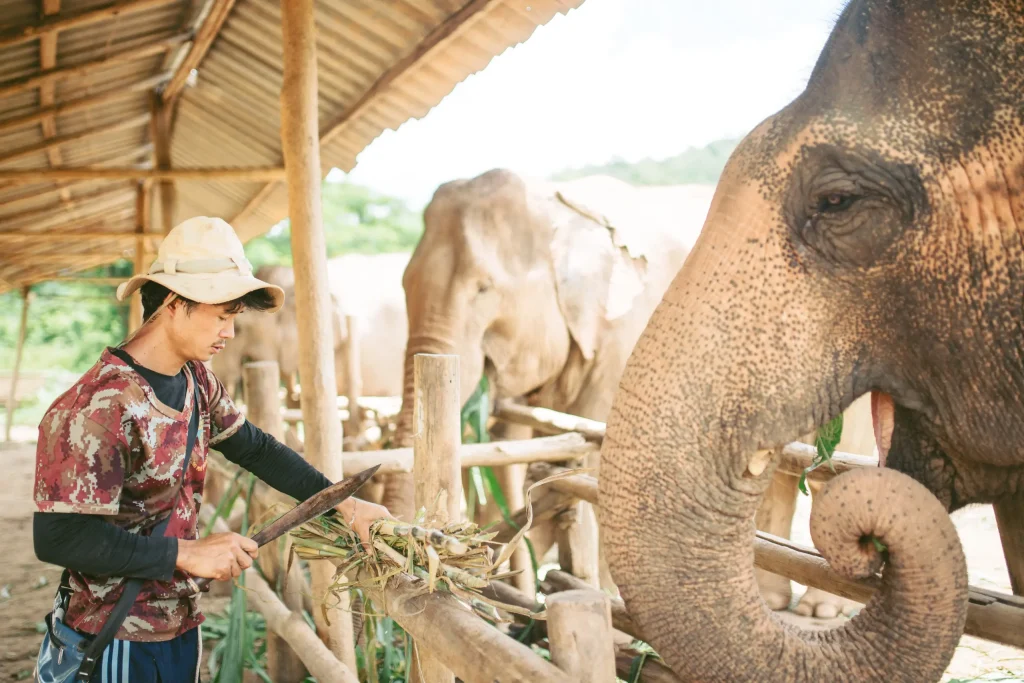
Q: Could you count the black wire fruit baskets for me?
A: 0